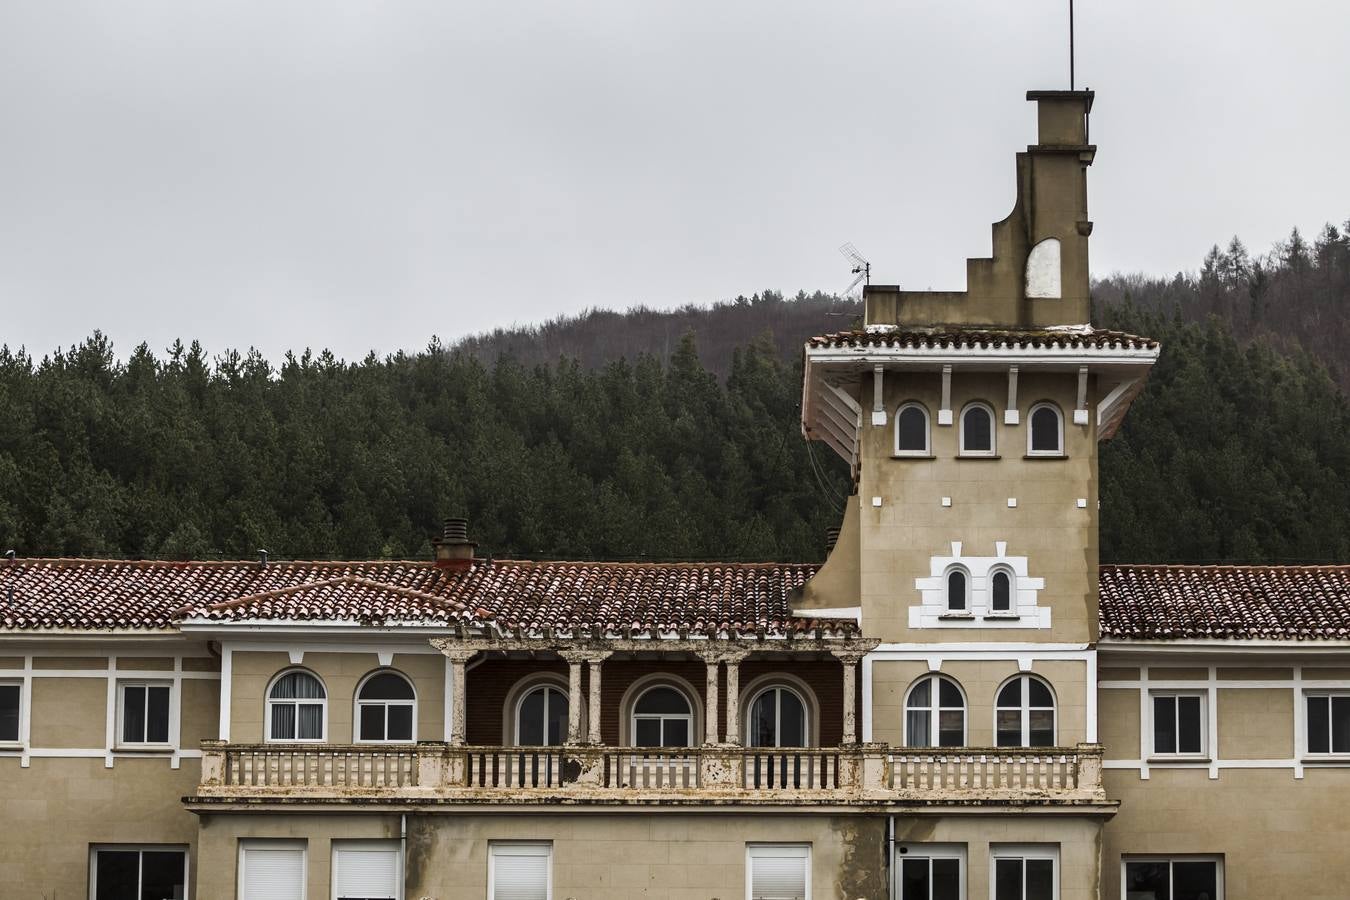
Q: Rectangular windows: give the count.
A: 12